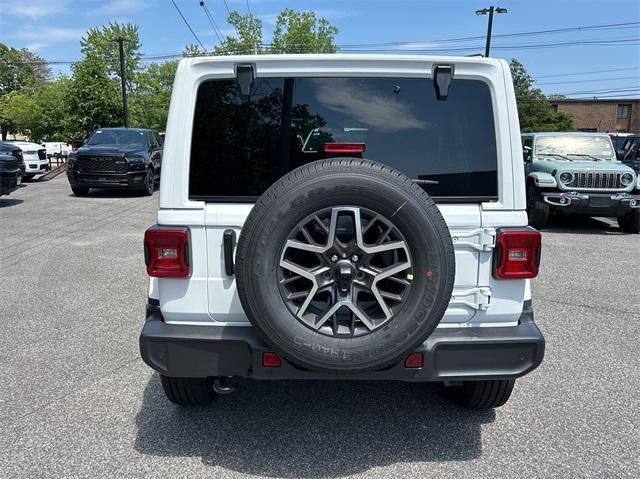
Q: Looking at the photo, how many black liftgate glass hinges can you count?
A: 2